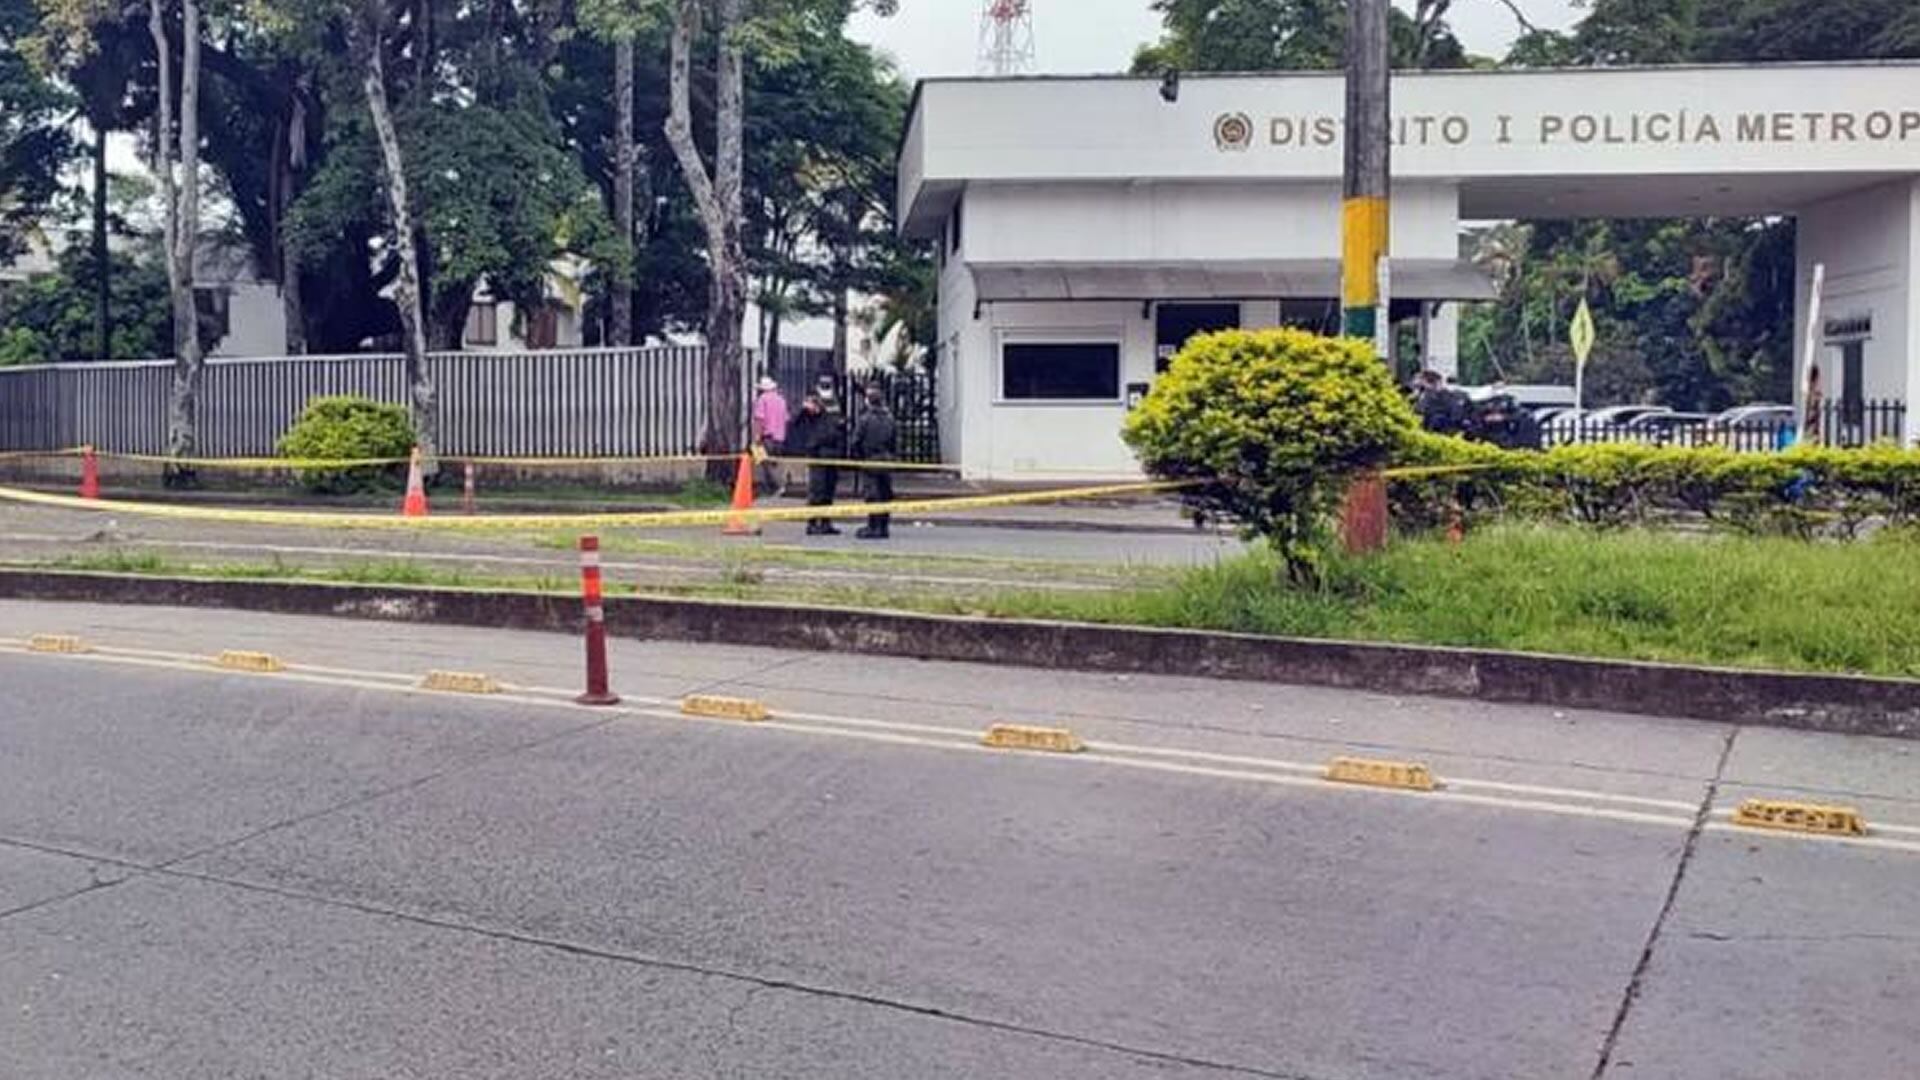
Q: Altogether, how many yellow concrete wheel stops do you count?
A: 7